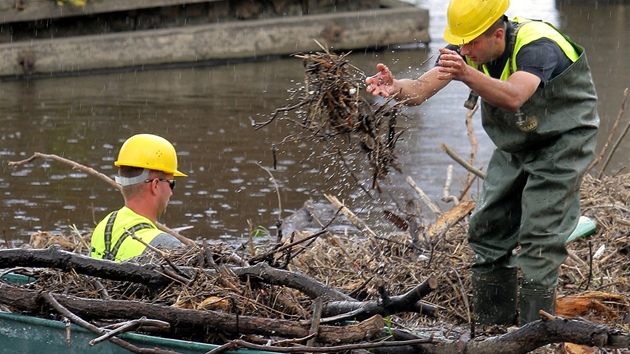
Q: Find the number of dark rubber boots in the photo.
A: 2